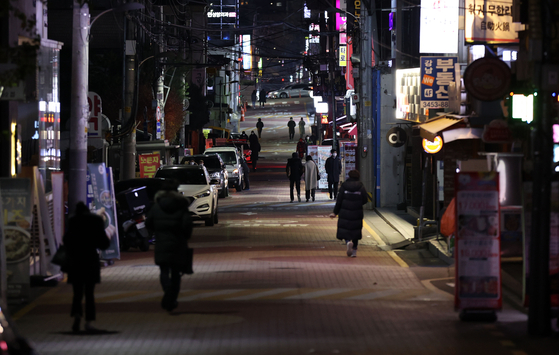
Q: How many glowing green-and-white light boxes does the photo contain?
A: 1